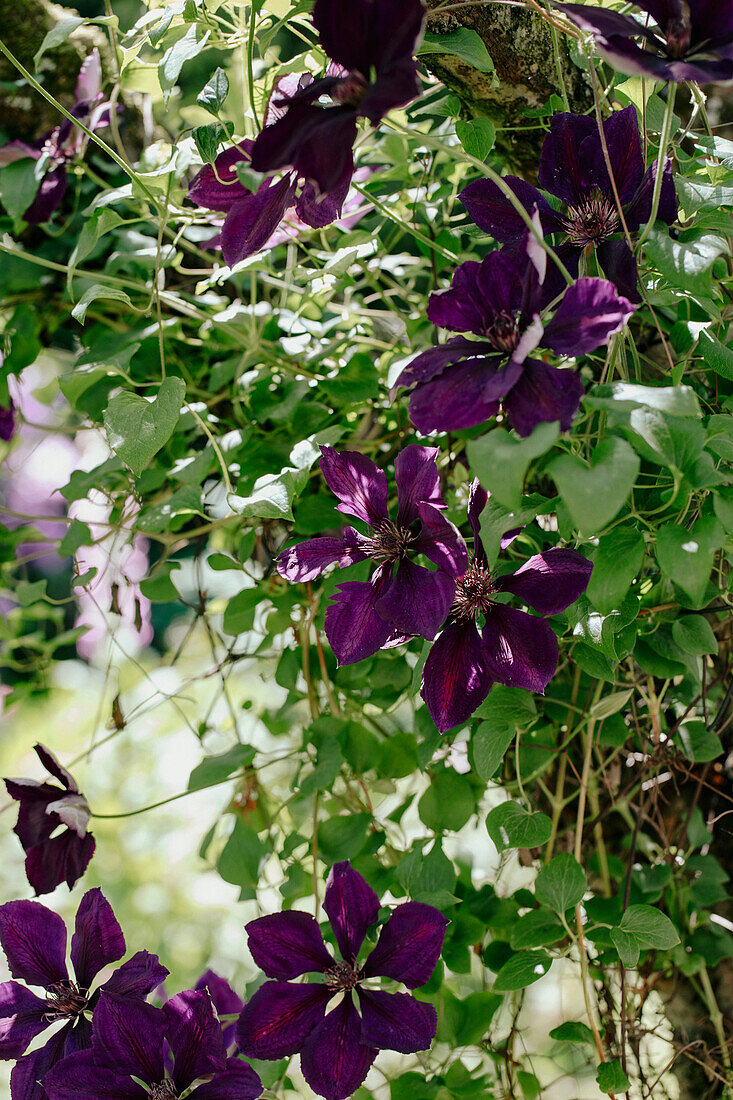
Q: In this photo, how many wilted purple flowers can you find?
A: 1